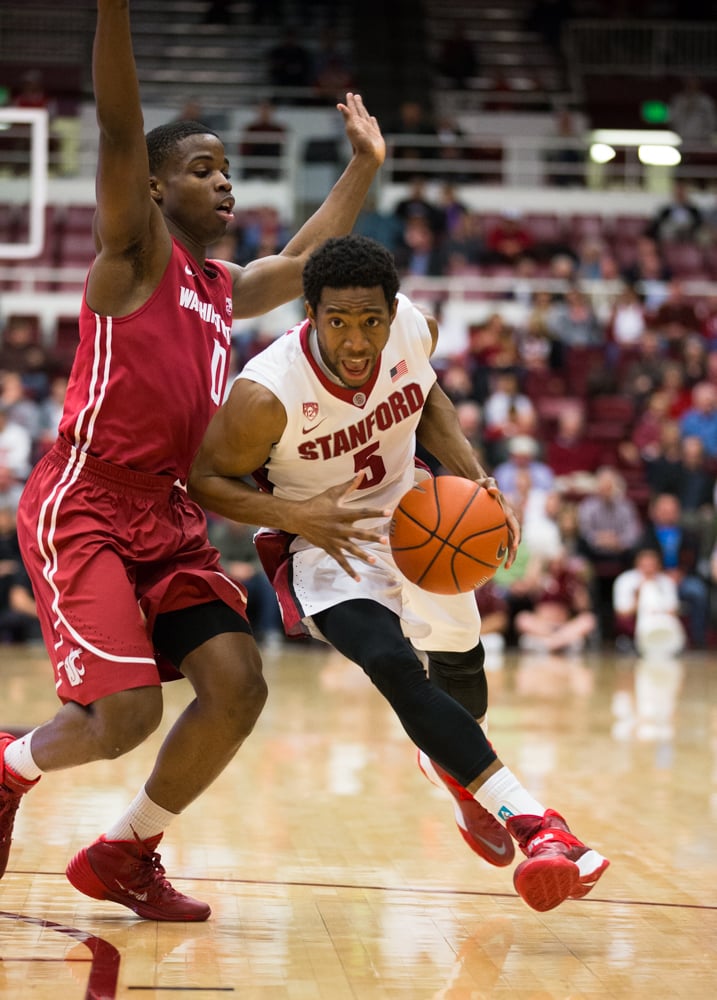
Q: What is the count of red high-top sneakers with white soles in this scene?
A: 2